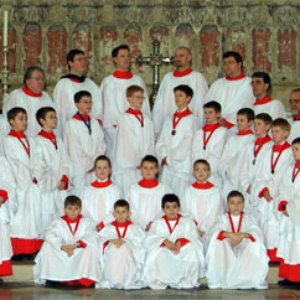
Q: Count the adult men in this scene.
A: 7